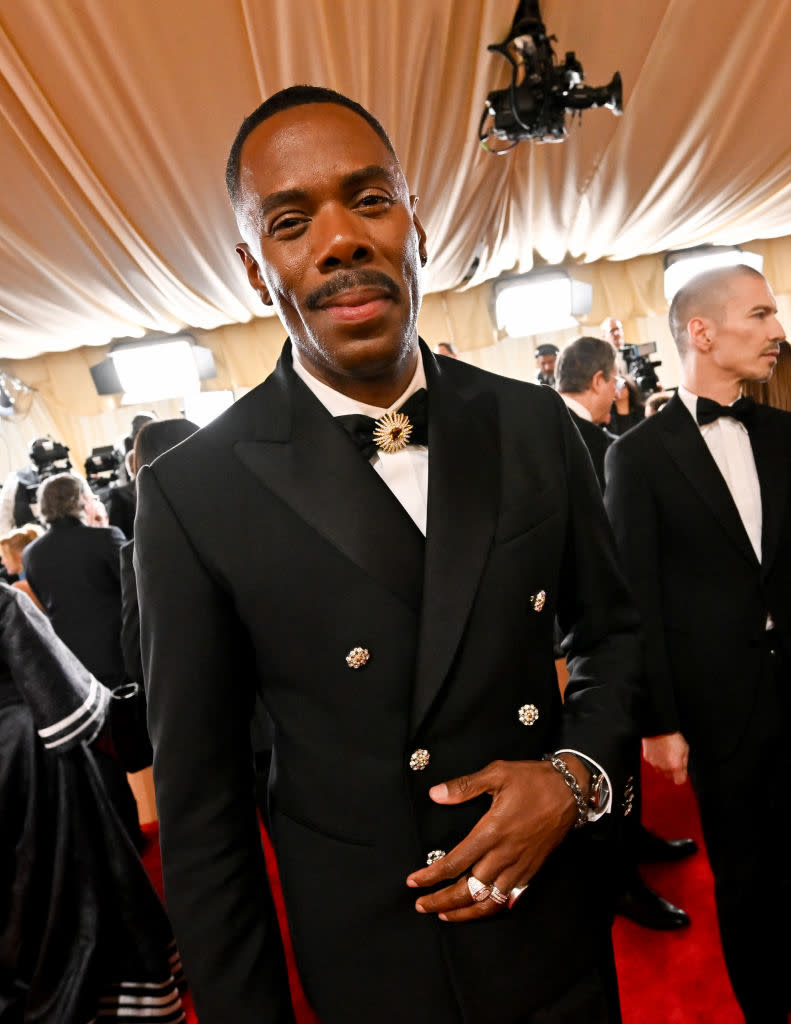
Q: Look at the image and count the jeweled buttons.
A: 5